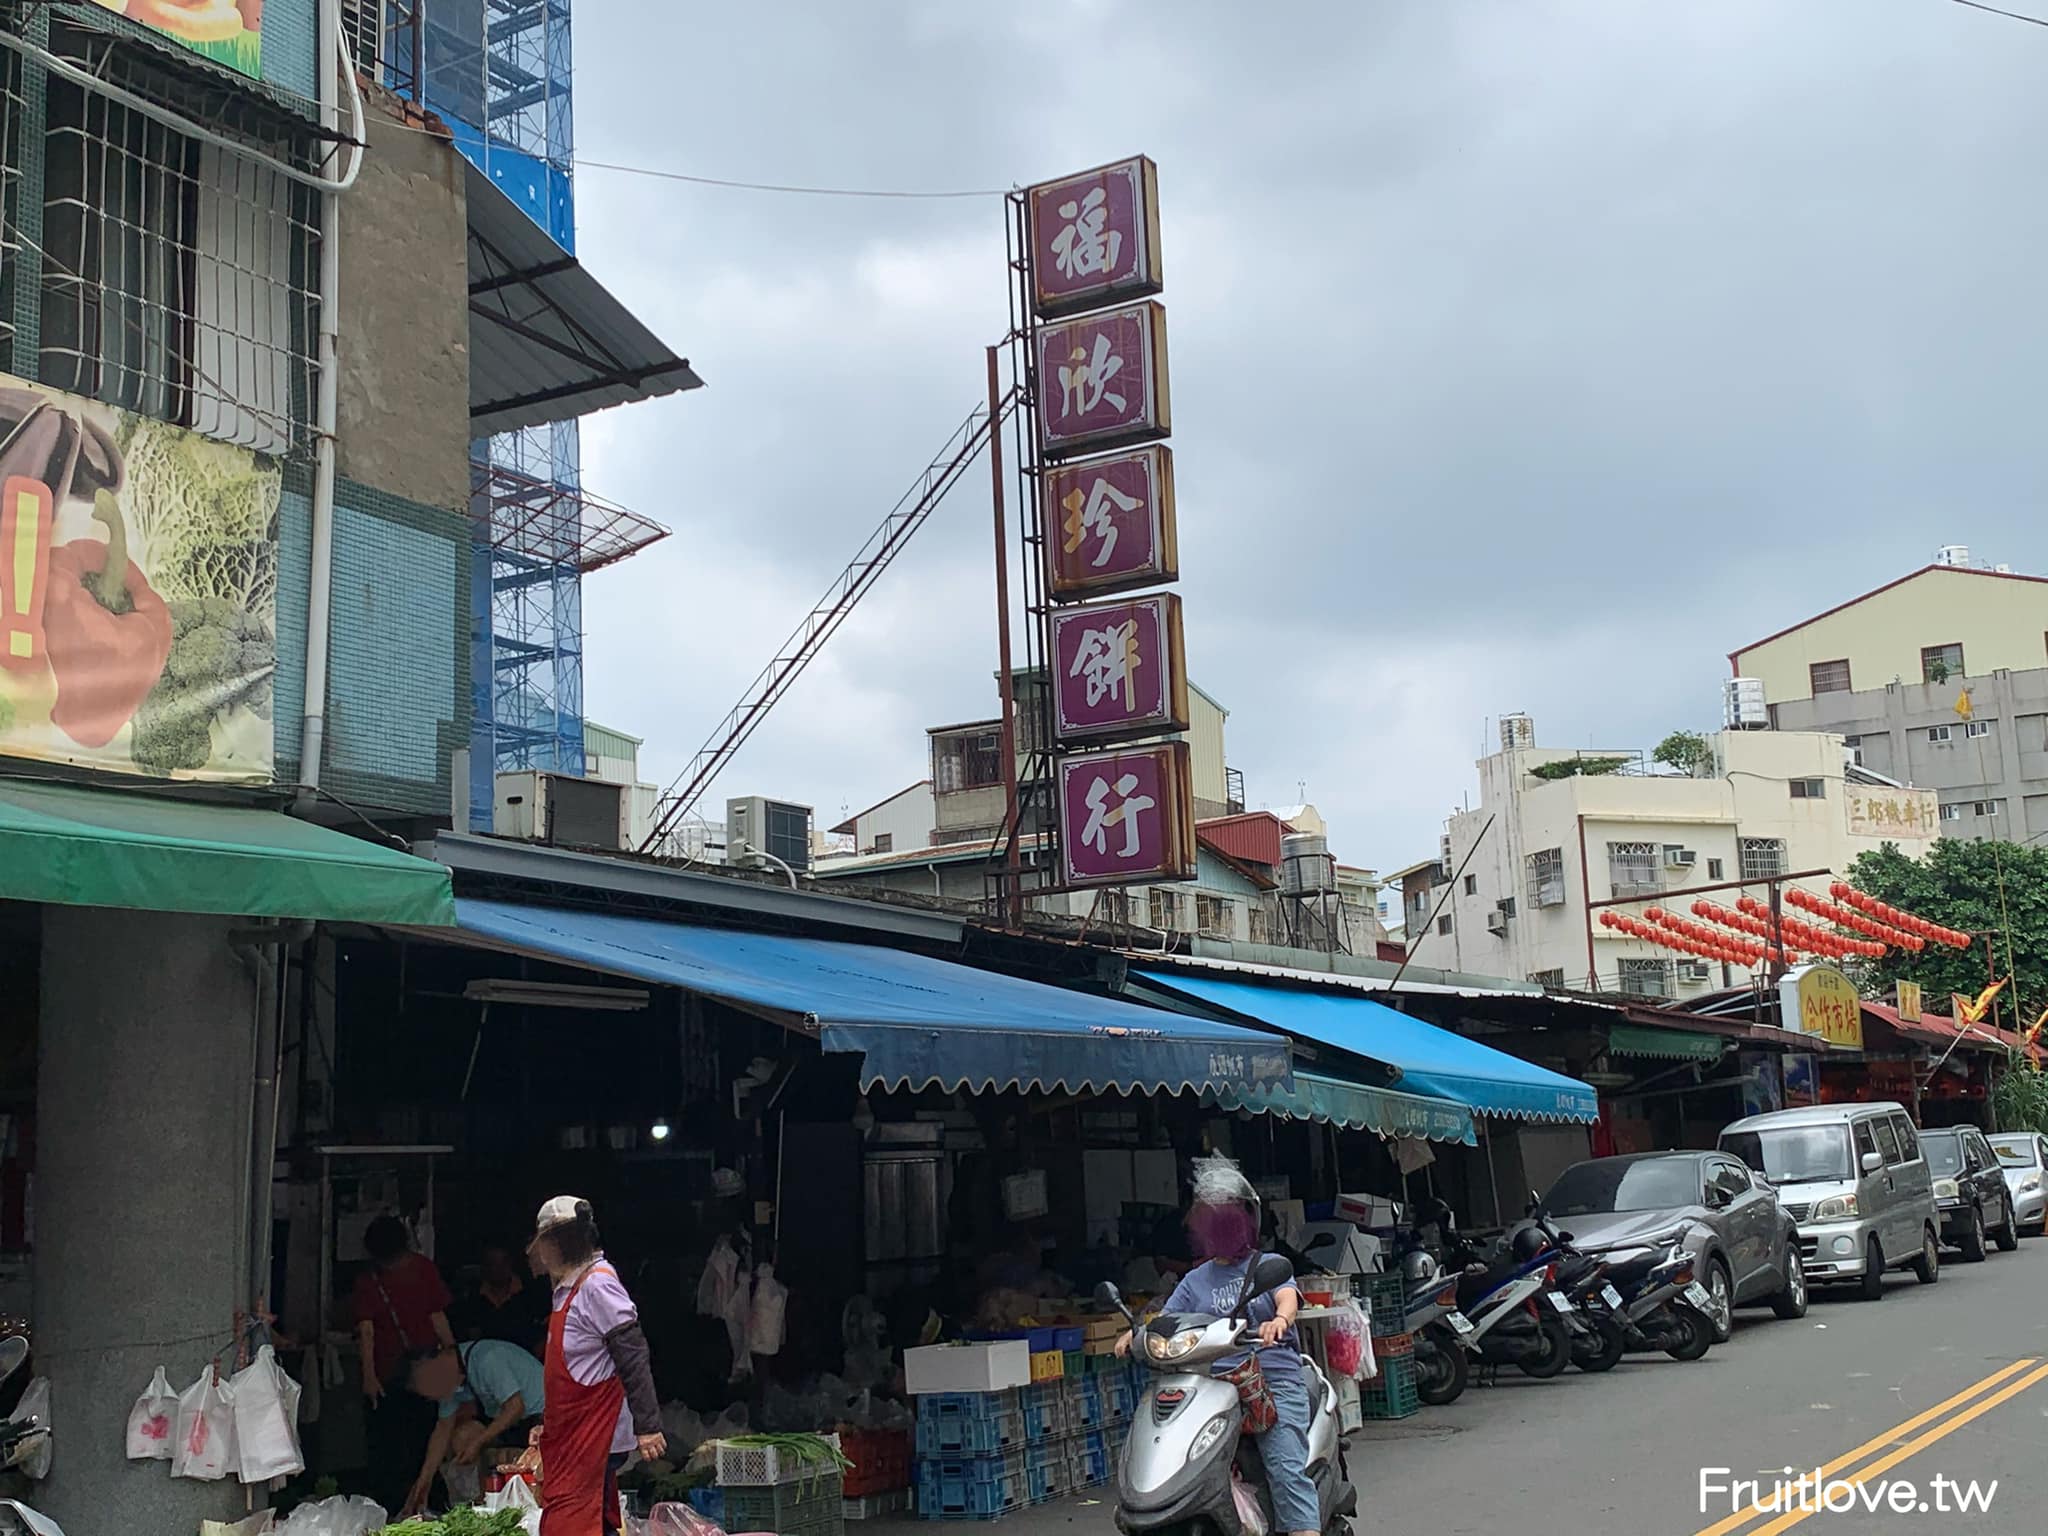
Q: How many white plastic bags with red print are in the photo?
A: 2